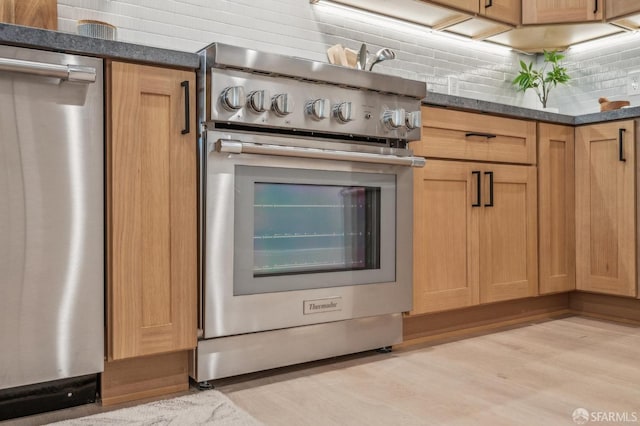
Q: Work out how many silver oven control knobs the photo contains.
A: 7